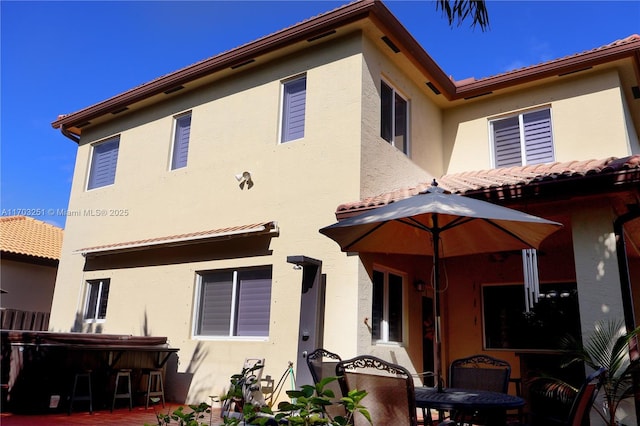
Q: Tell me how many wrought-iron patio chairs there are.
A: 4